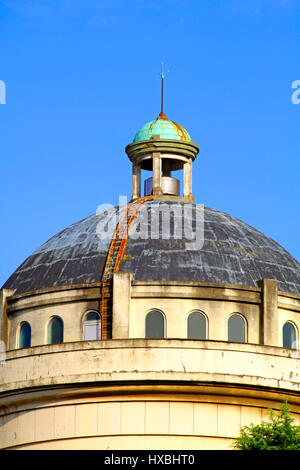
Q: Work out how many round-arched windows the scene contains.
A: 7